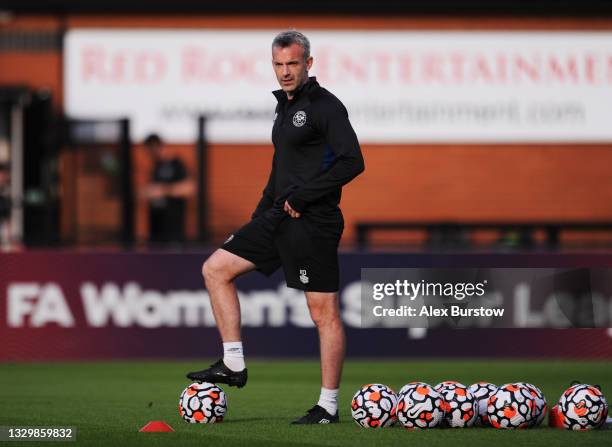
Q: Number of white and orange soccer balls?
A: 8